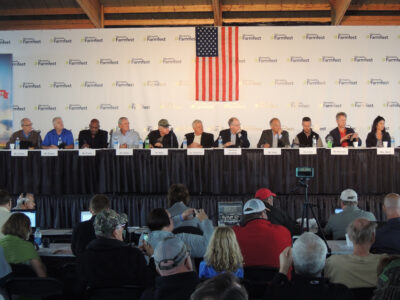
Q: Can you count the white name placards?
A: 11